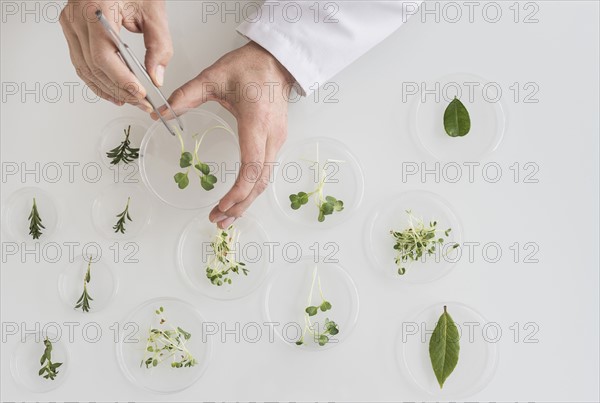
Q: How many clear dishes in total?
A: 13